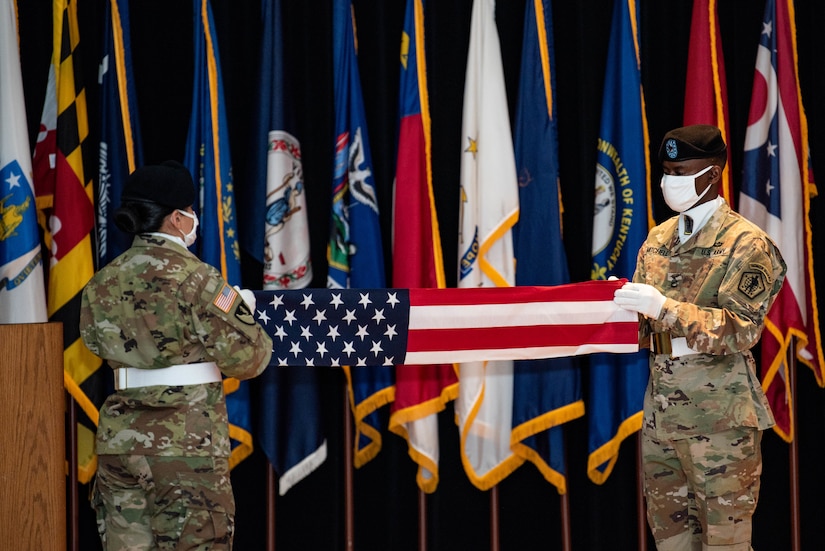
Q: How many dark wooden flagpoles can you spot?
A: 8